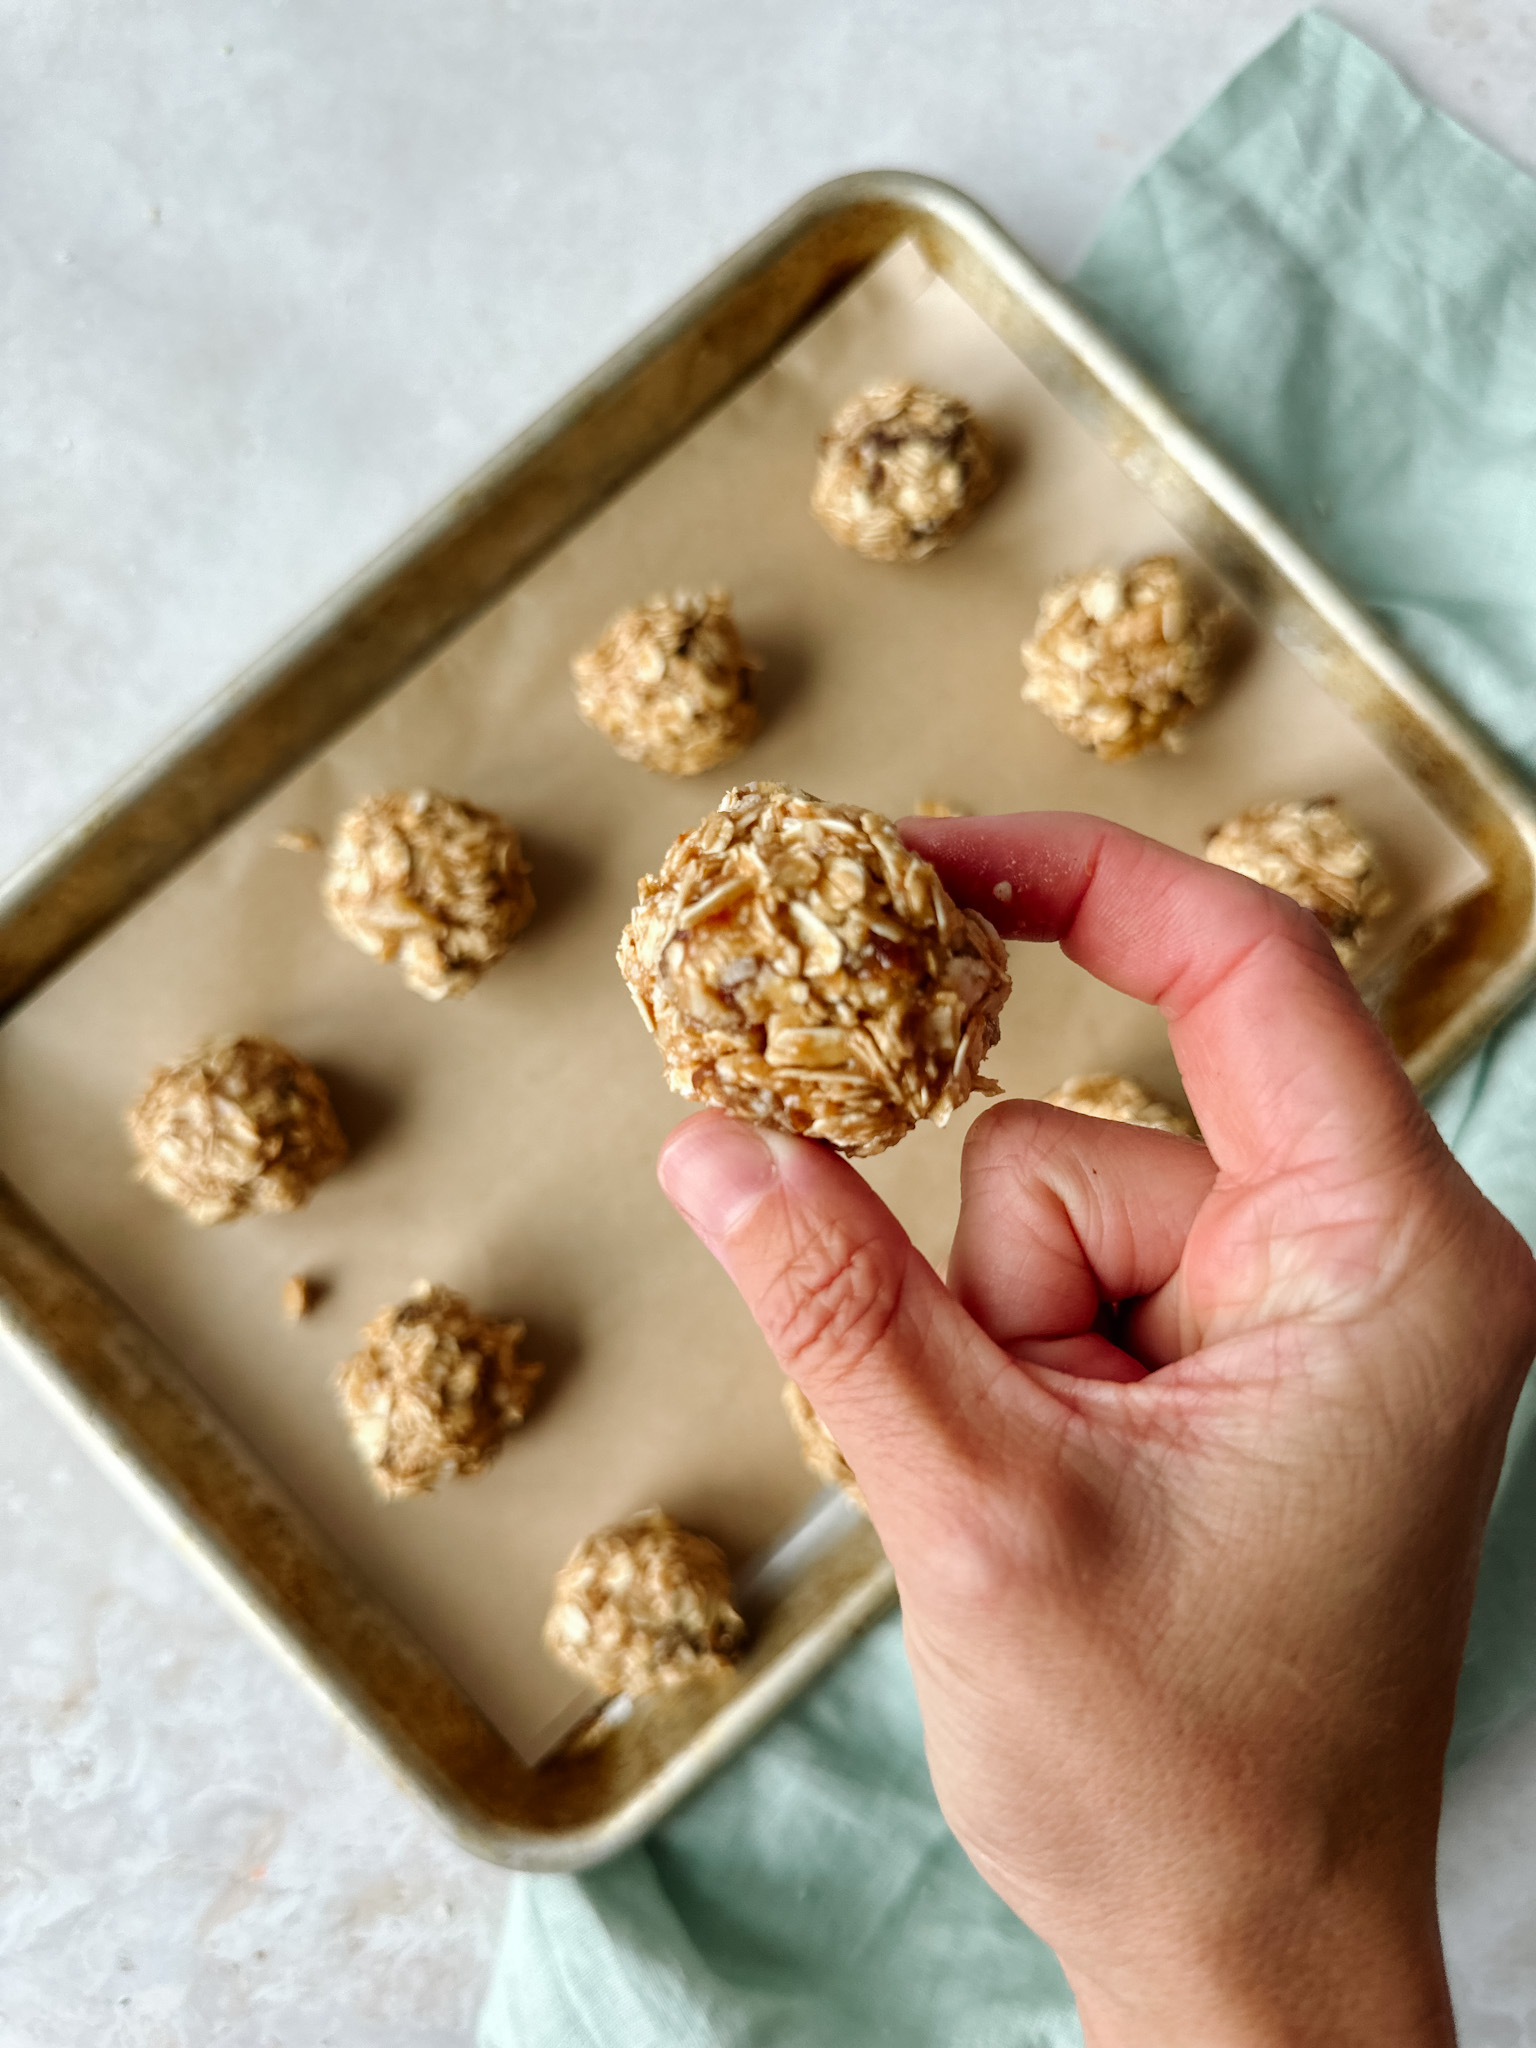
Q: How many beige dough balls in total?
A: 11